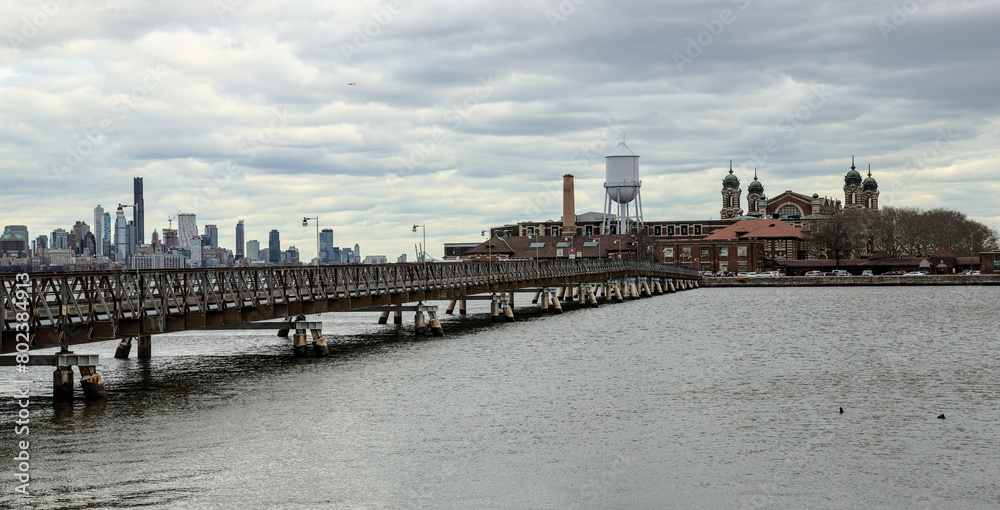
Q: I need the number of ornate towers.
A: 4